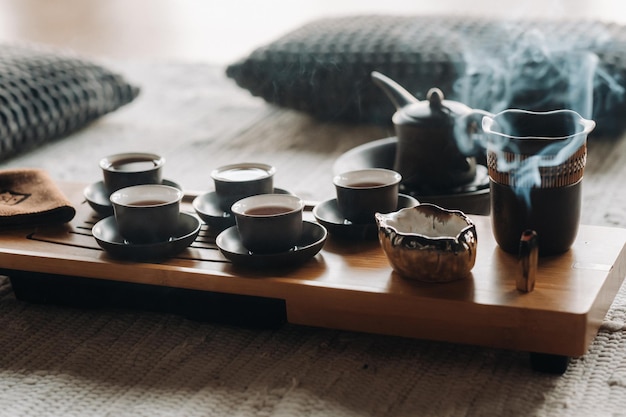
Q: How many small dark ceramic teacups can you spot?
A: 5